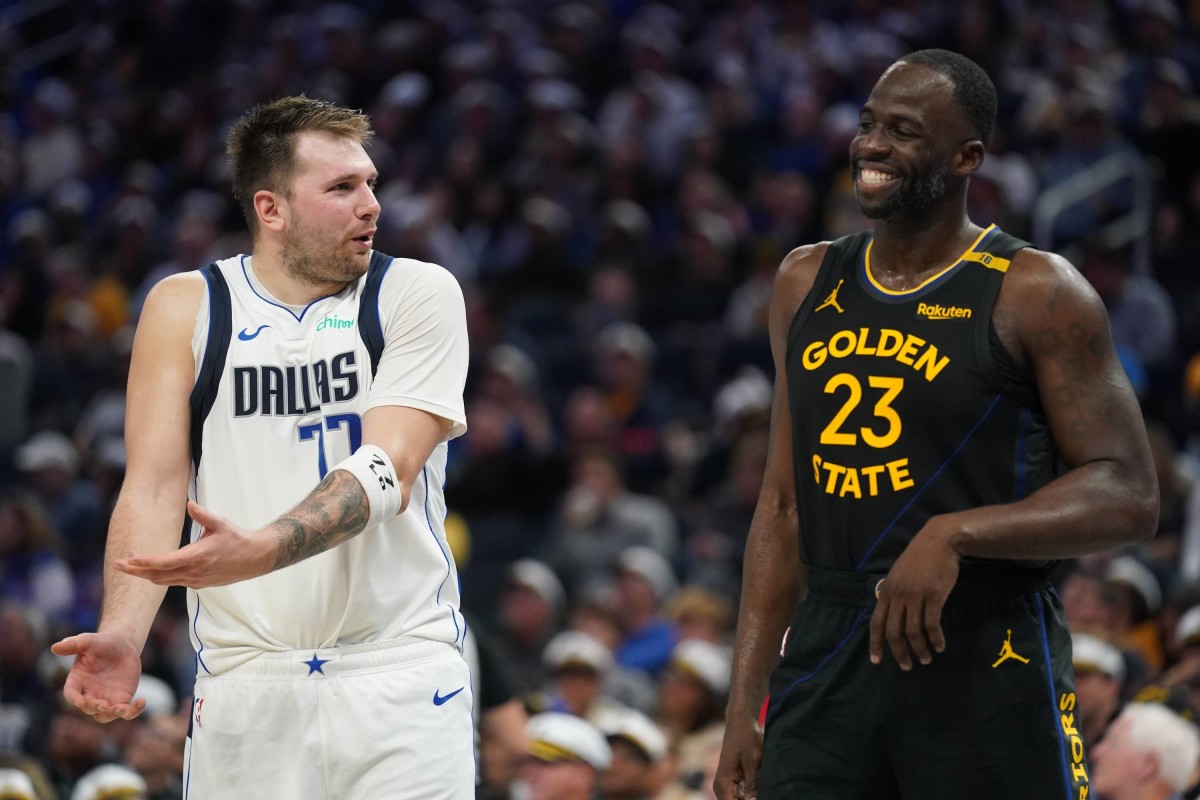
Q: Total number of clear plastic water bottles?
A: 0